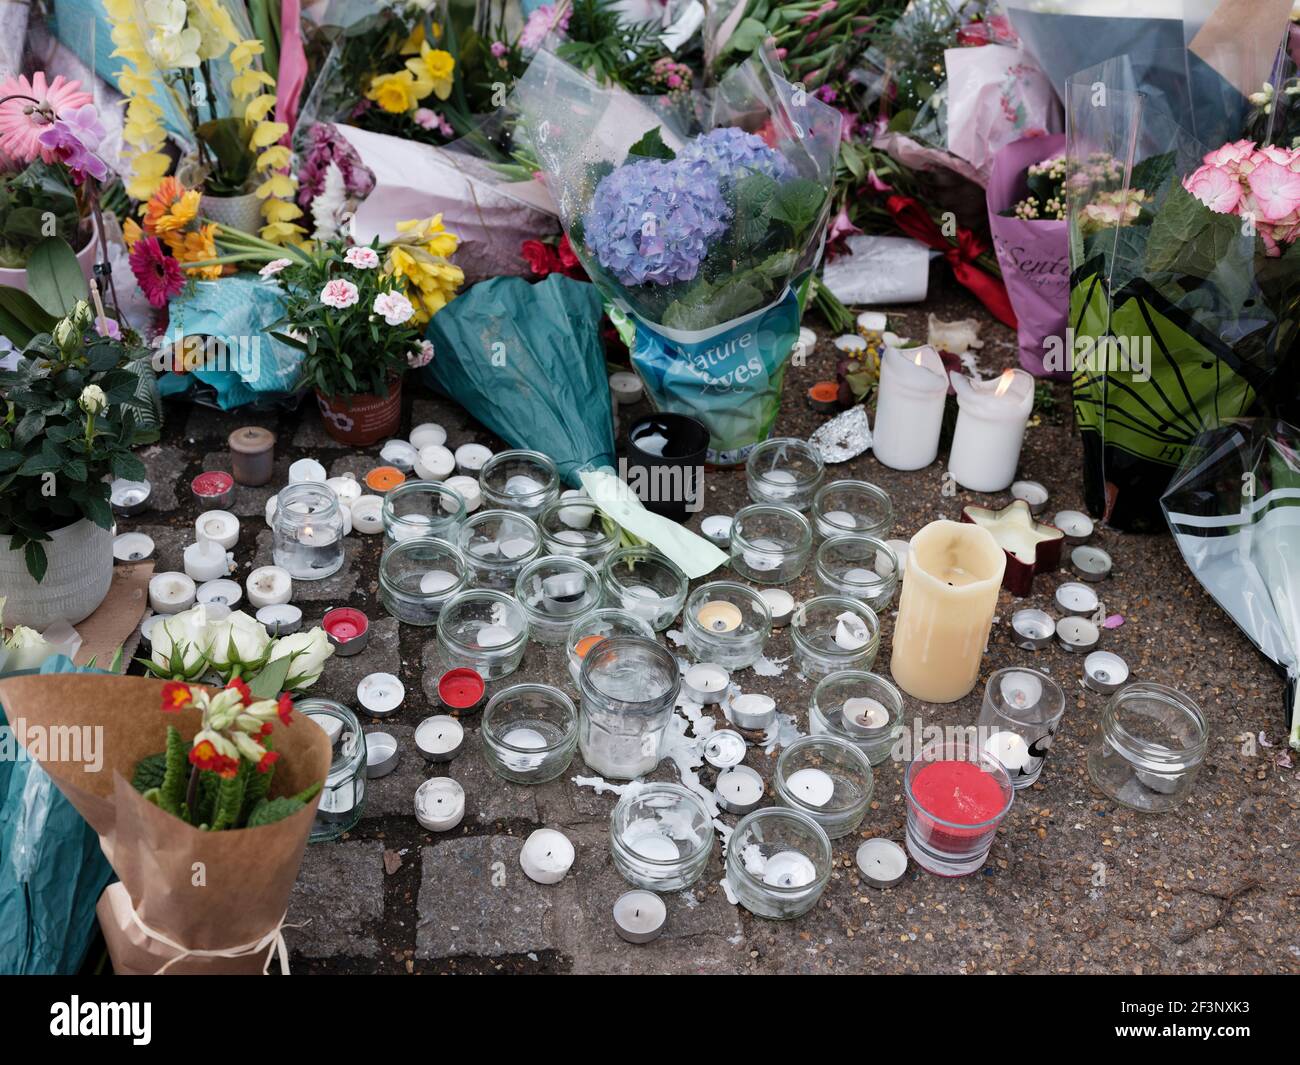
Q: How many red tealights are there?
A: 3